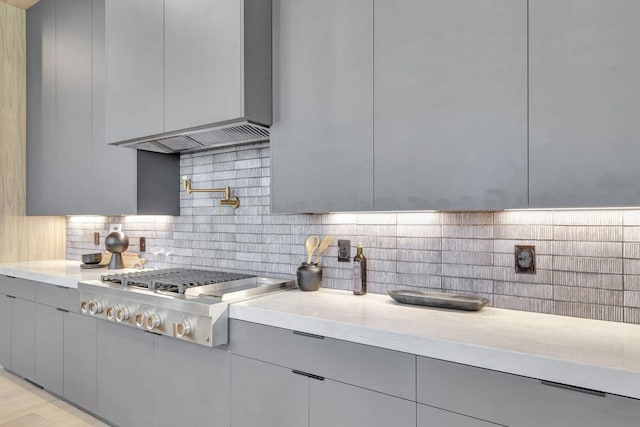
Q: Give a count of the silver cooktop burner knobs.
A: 7